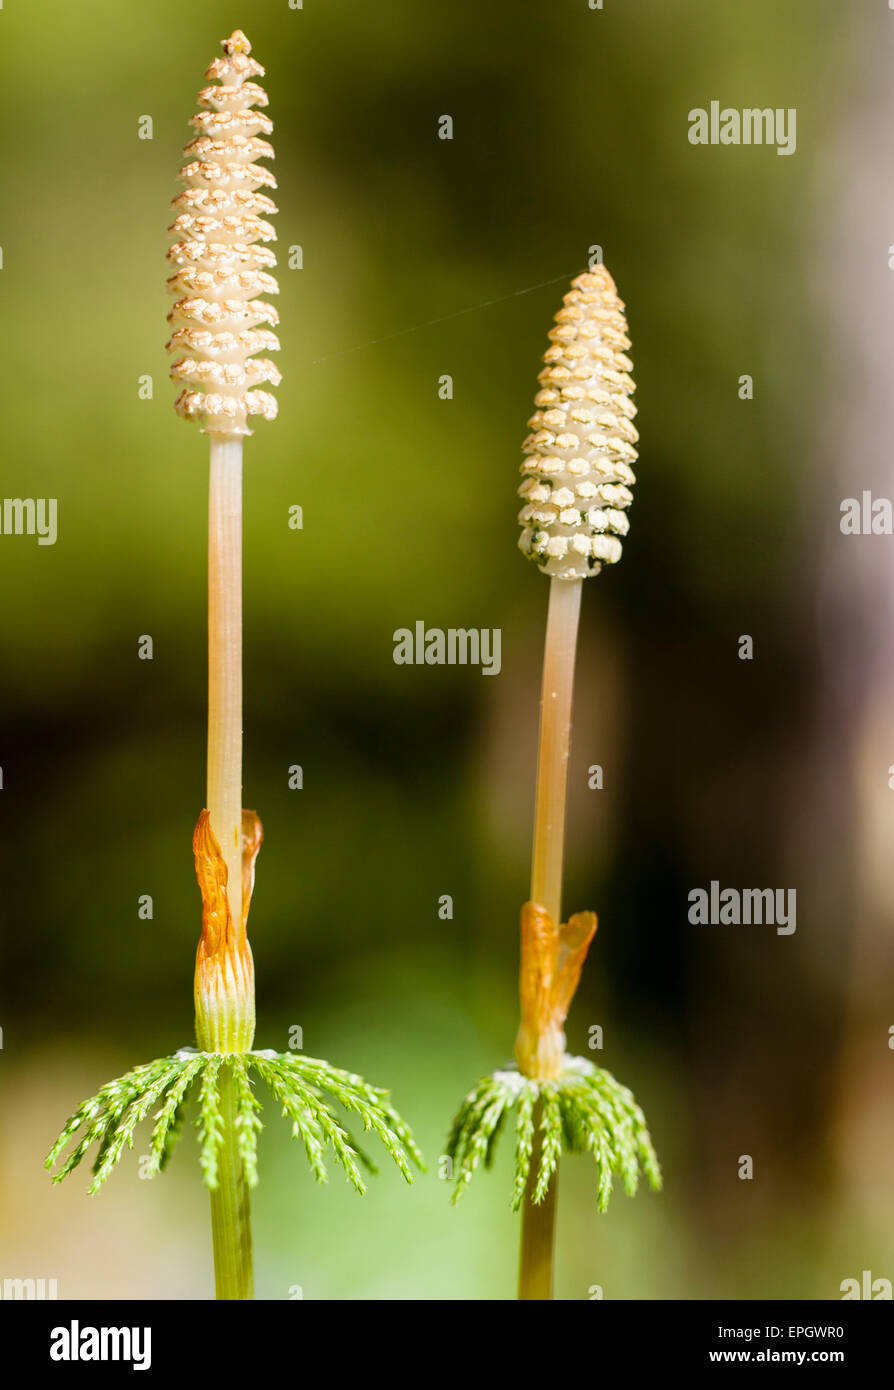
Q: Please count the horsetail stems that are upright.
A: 2